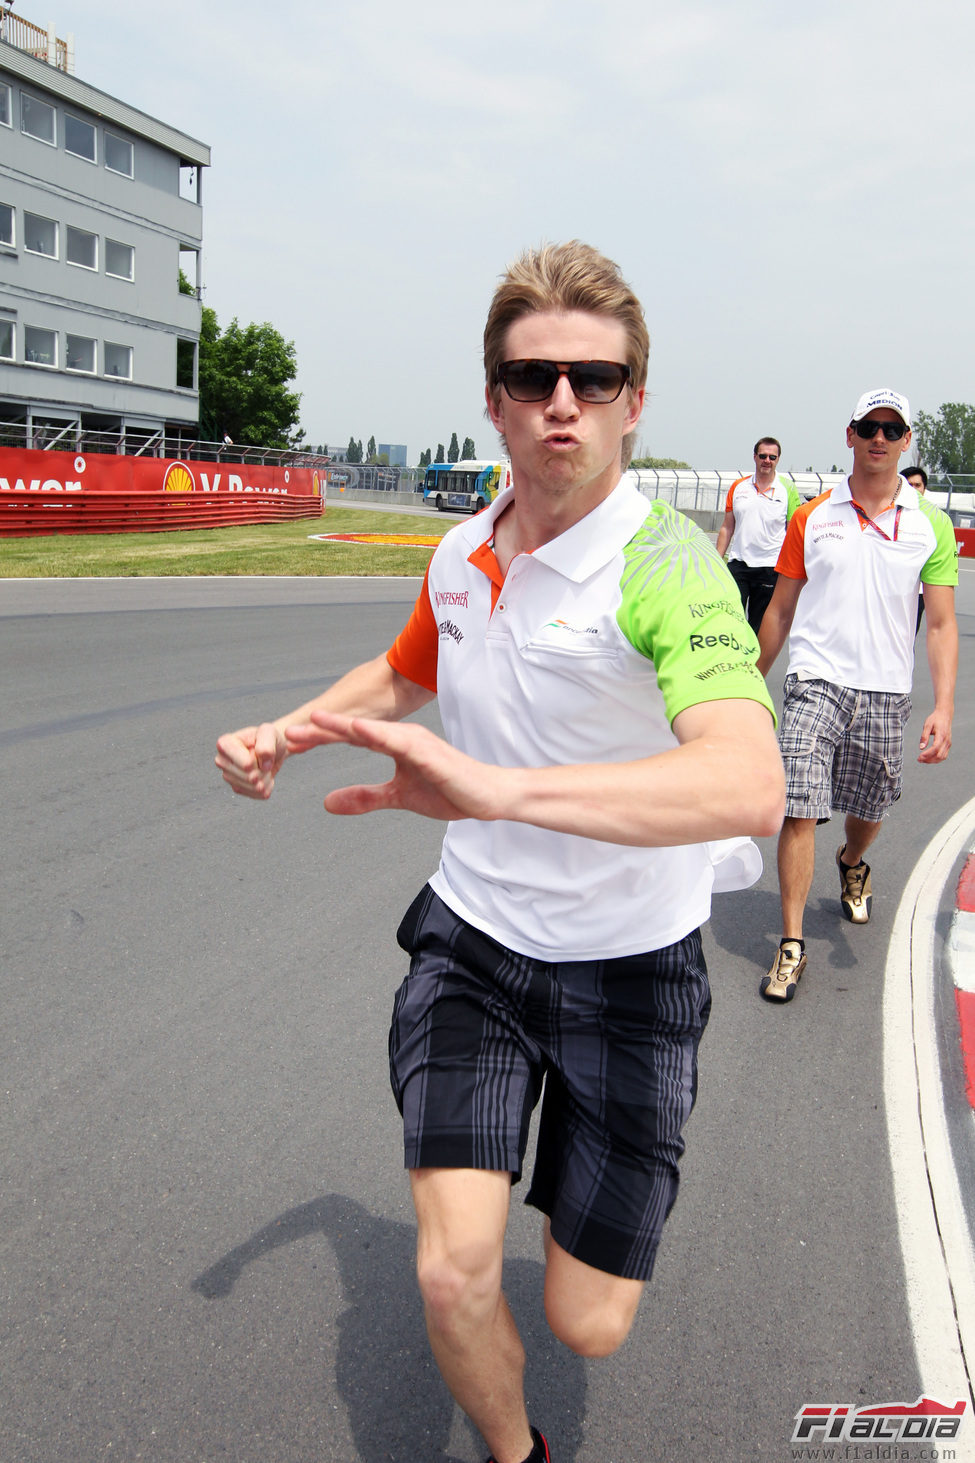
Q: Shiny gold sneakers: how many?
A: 2